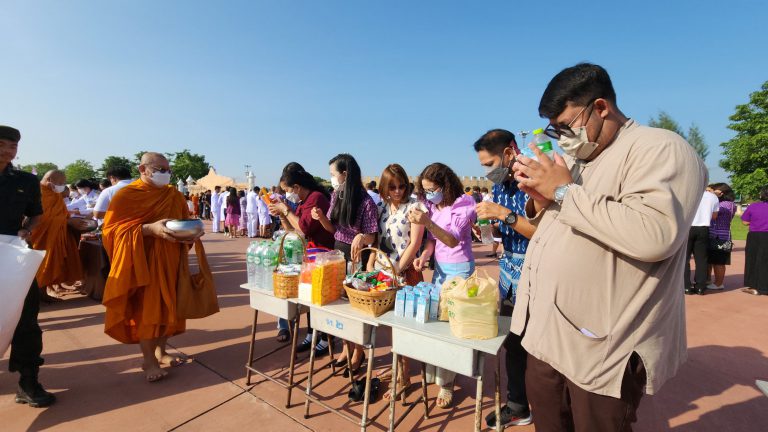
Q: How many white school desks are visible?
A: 3